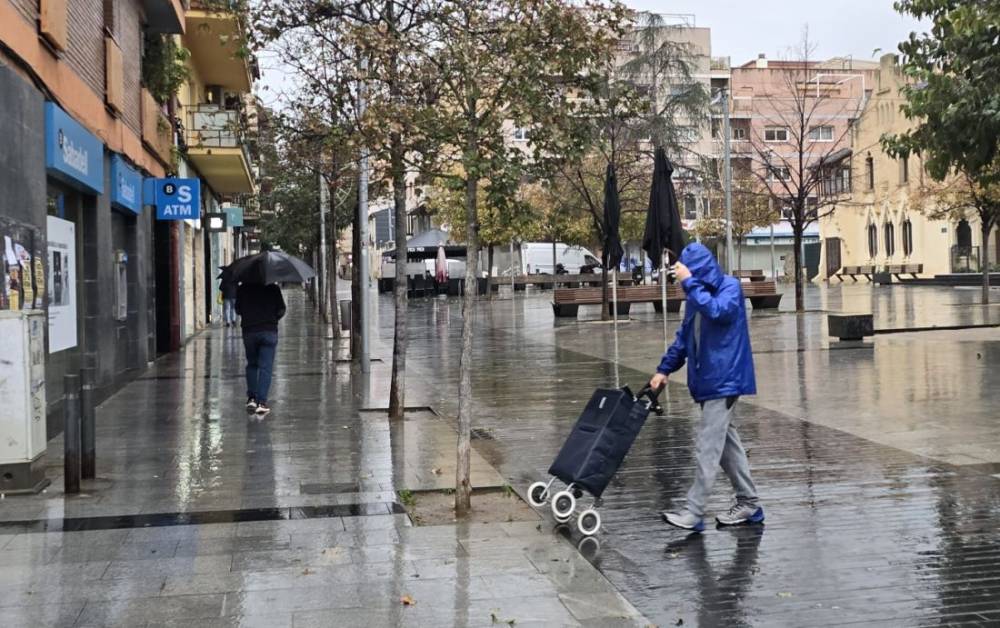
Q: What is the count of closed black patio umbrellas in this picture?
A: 2